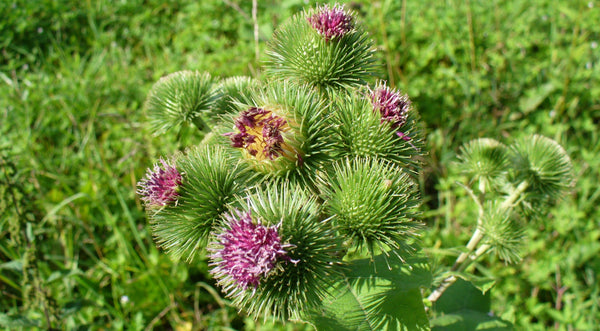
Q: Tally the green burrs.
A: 11